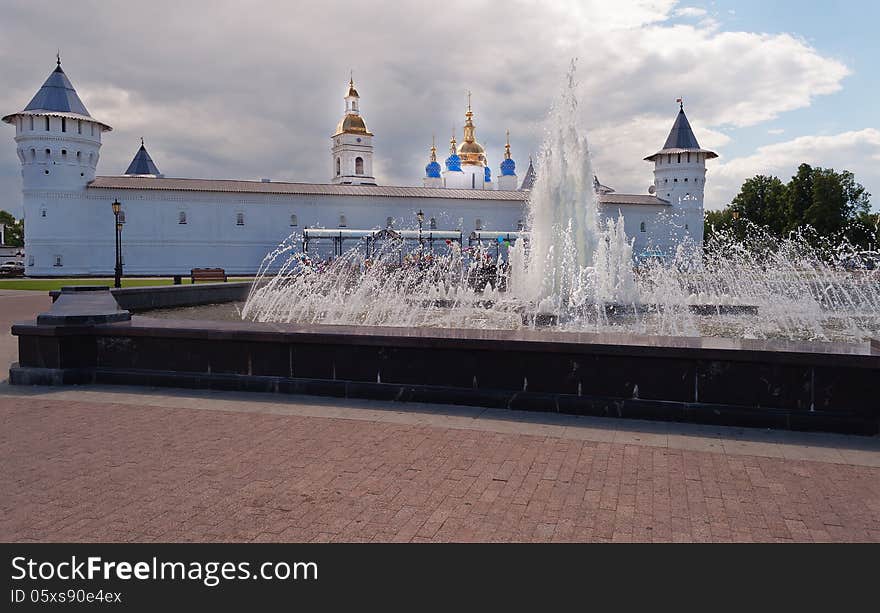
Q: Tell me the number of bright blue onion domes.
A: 4